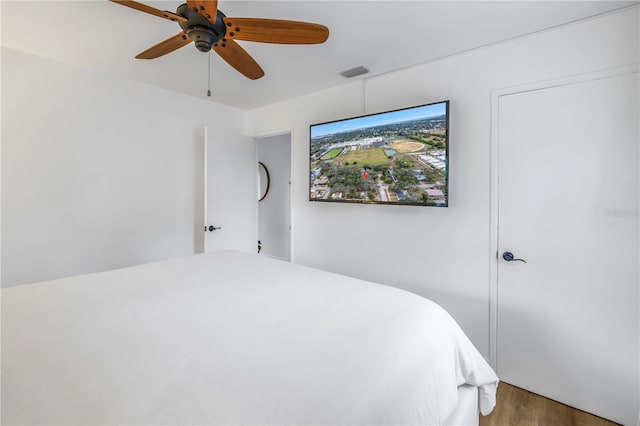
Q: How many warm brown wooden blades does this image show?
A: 5